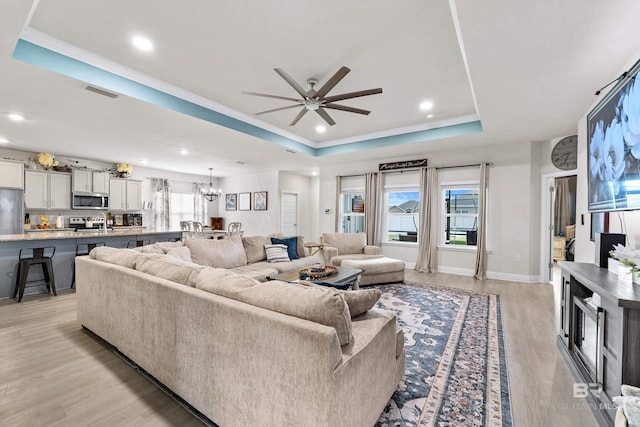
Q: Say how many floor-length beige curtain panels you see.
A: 4